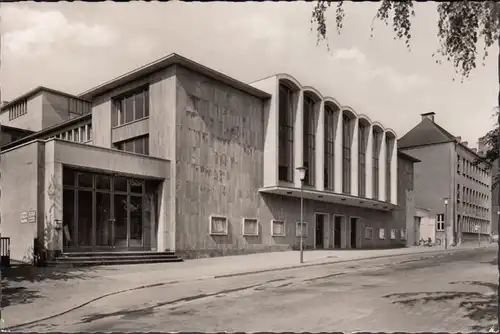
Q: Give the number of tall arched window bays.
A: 7